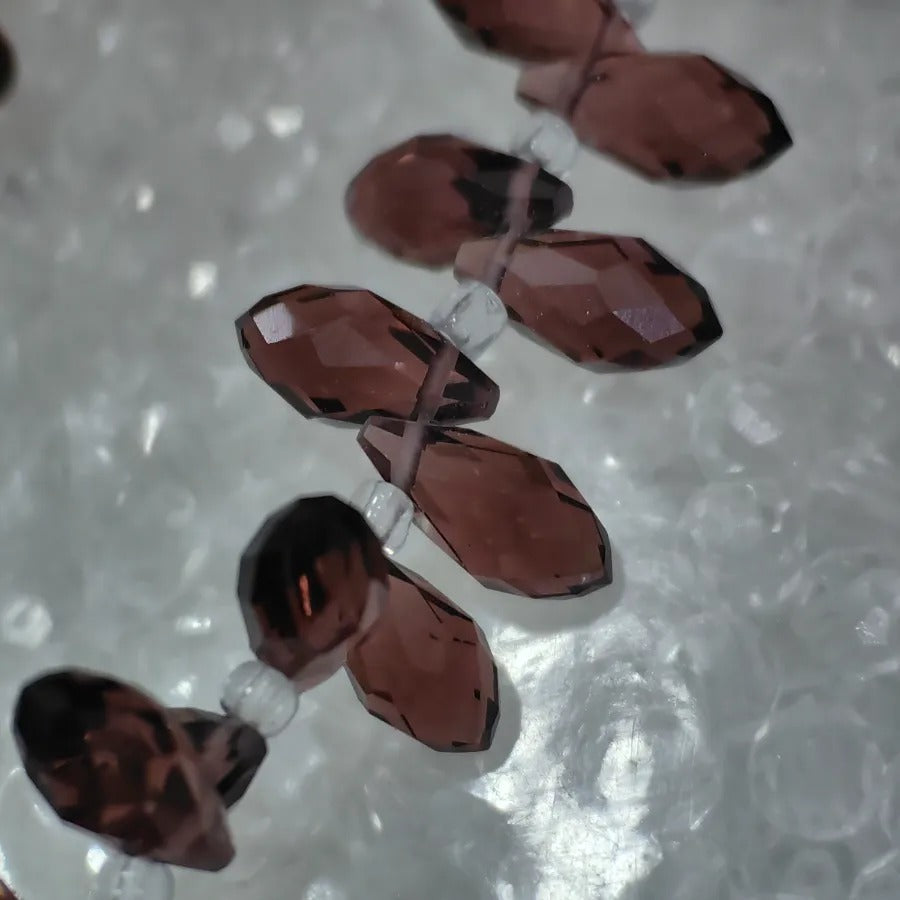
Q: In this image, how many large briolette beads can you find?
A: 10